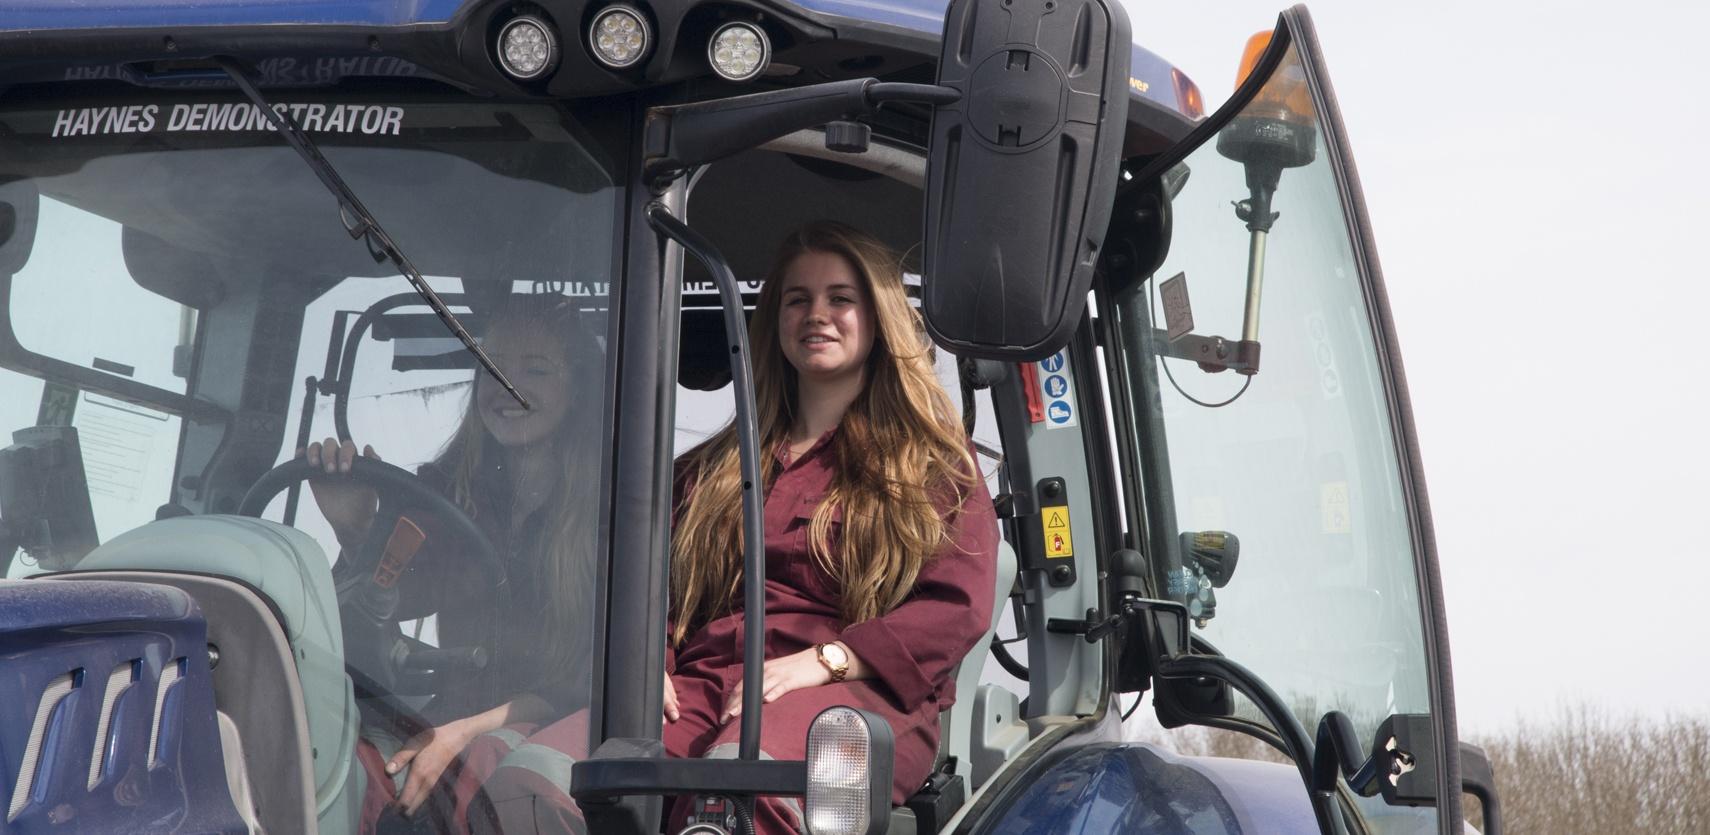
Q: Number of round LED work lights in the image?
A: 3